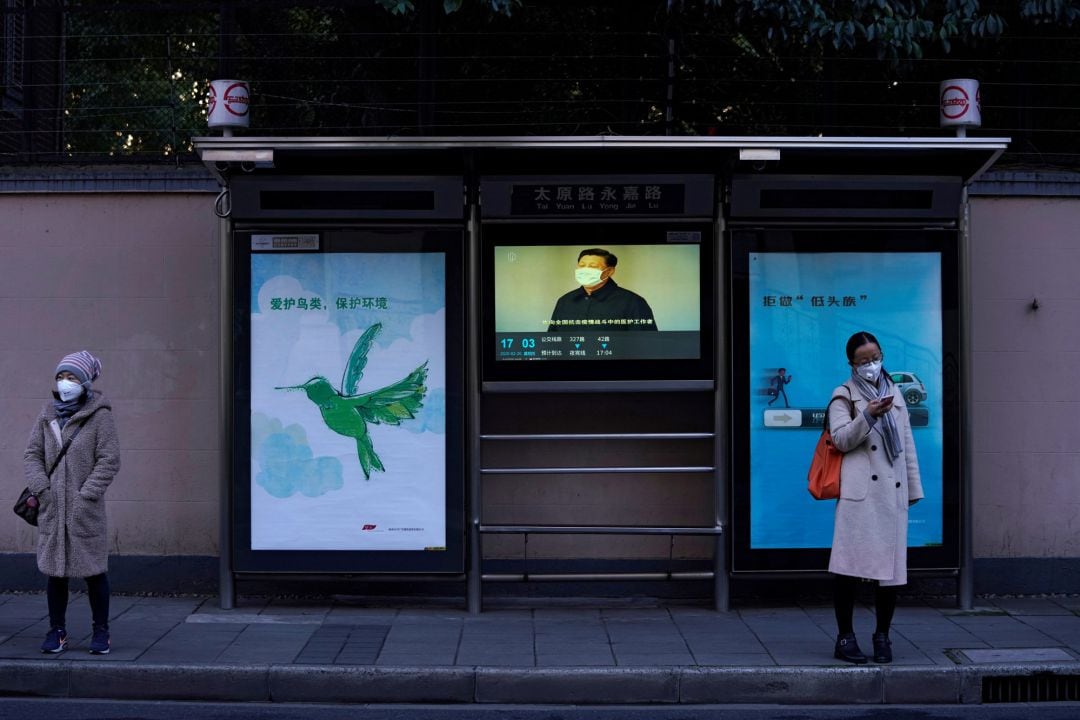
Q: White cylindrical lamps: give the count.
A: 2